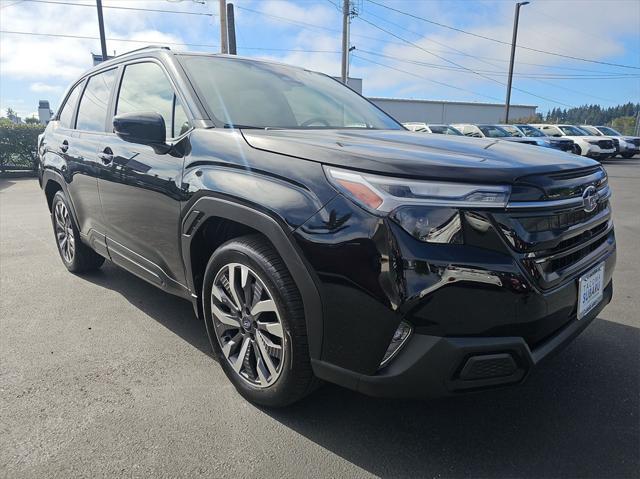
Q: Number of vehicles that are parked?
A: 6